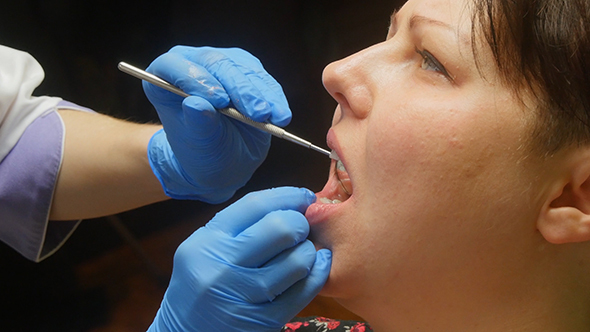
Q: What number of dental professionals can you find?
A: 1